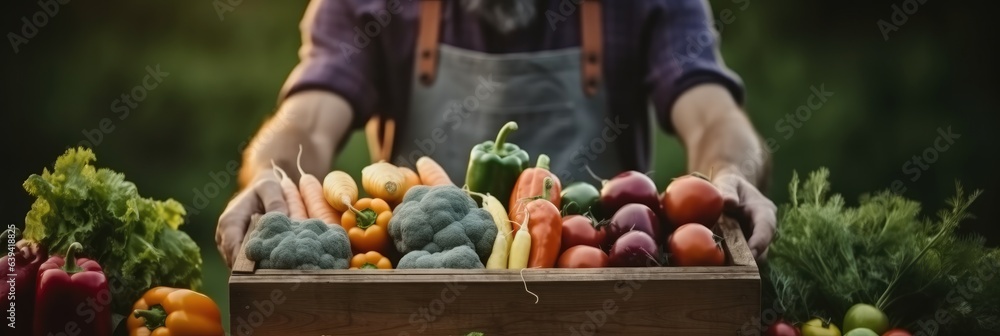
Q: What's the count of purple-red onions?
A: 3